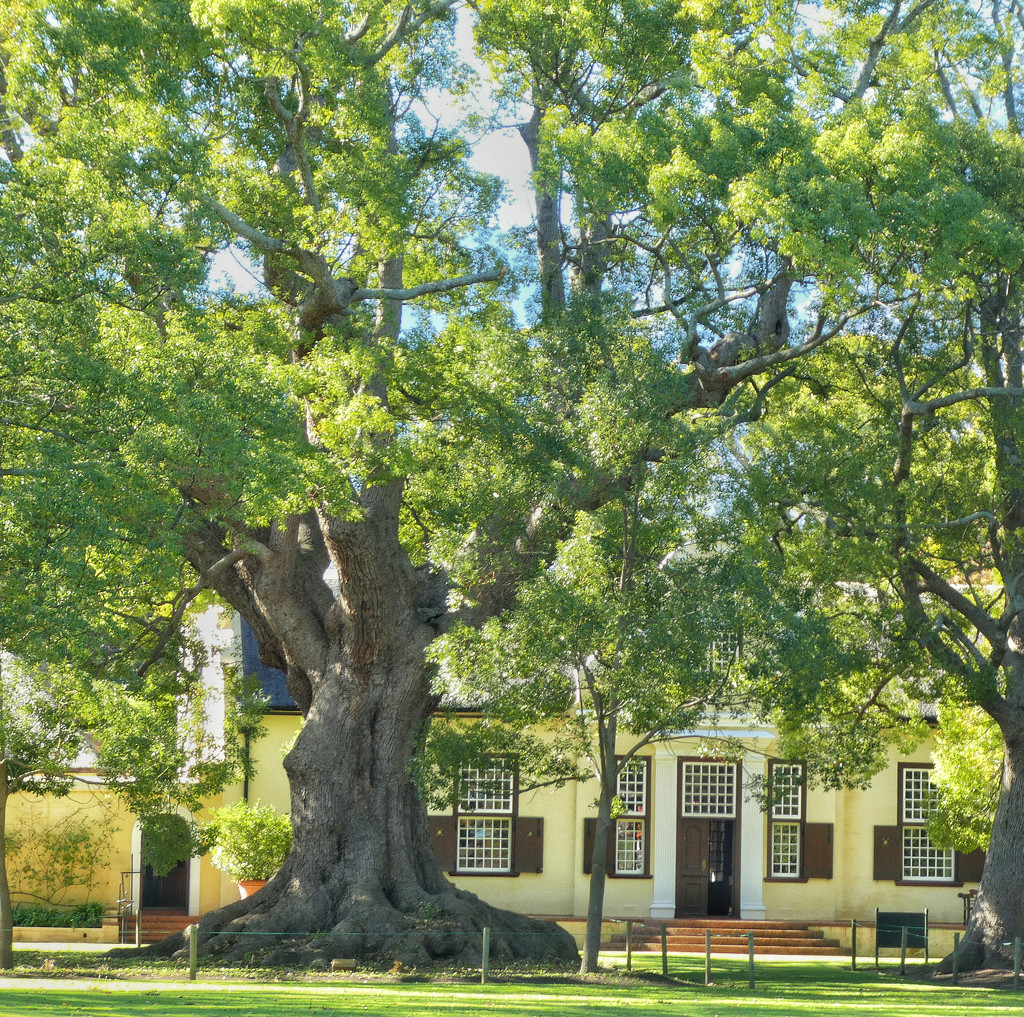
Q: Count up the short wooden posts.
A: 11